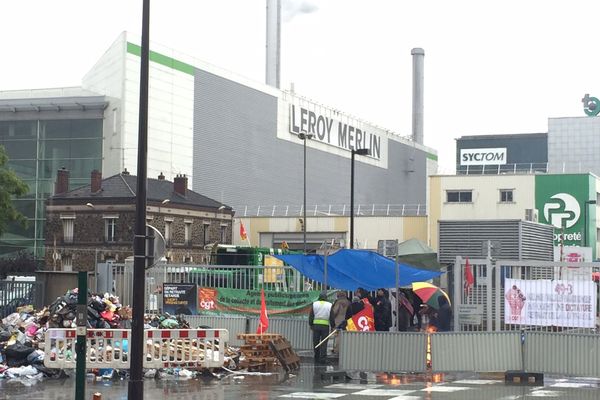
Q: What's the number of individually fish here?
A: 0